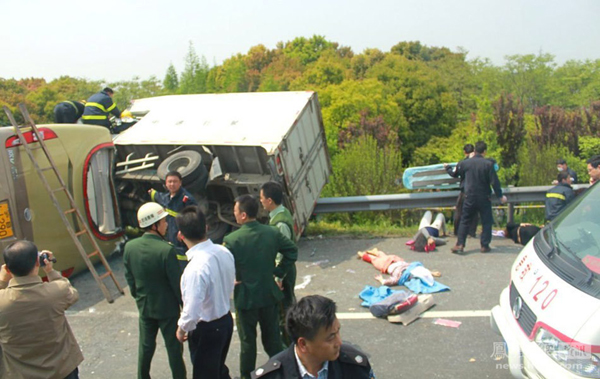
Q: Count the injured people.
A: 3